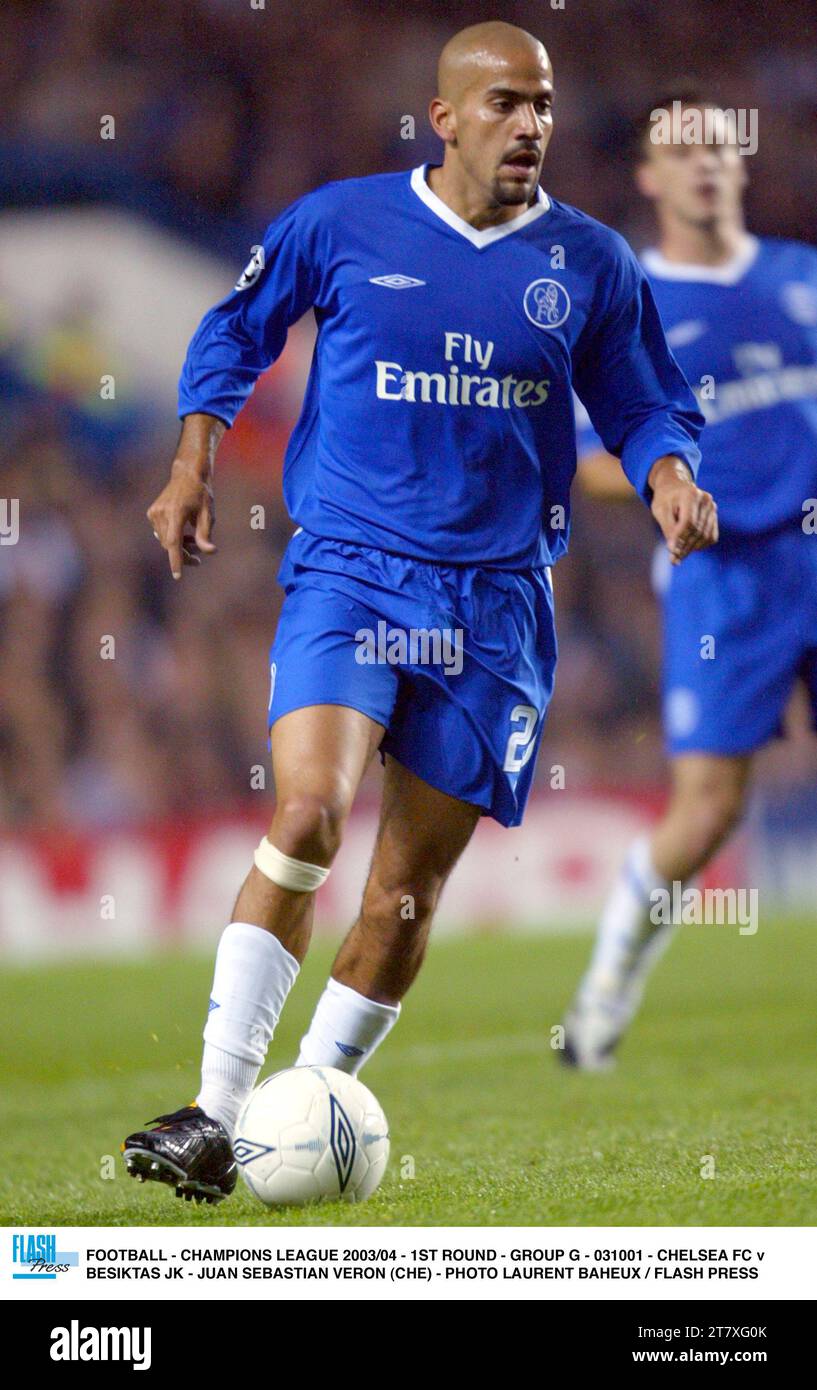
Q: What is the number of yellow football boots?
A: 0